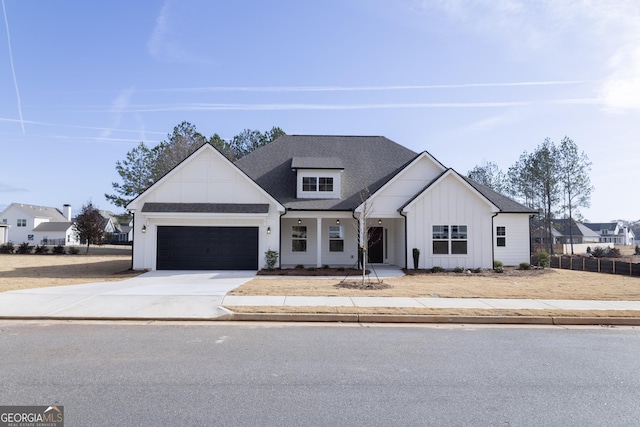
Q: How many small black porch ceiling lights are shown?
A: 3